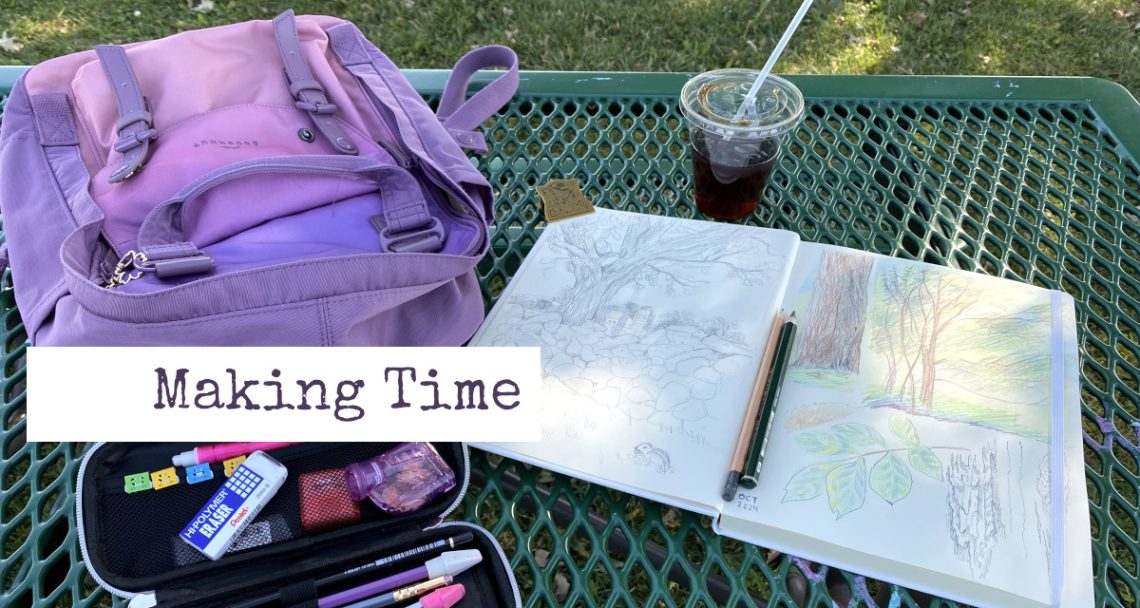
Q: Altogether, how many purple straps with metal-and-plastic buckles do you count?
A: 2